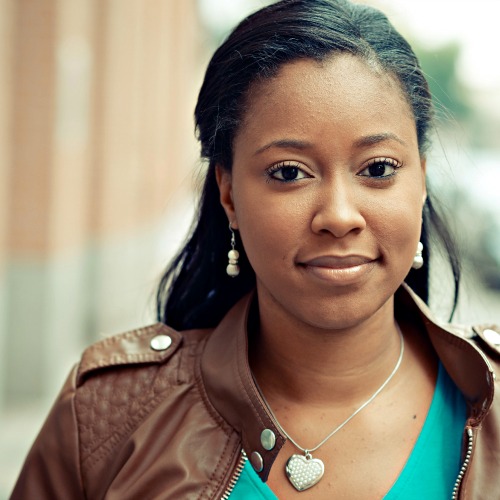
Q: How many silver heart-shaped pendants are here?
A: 1